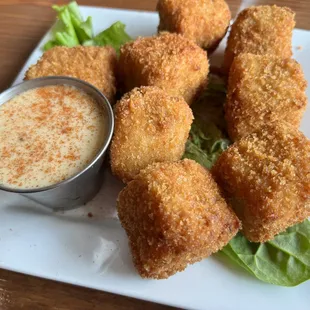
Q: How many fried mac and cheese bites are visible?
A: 8